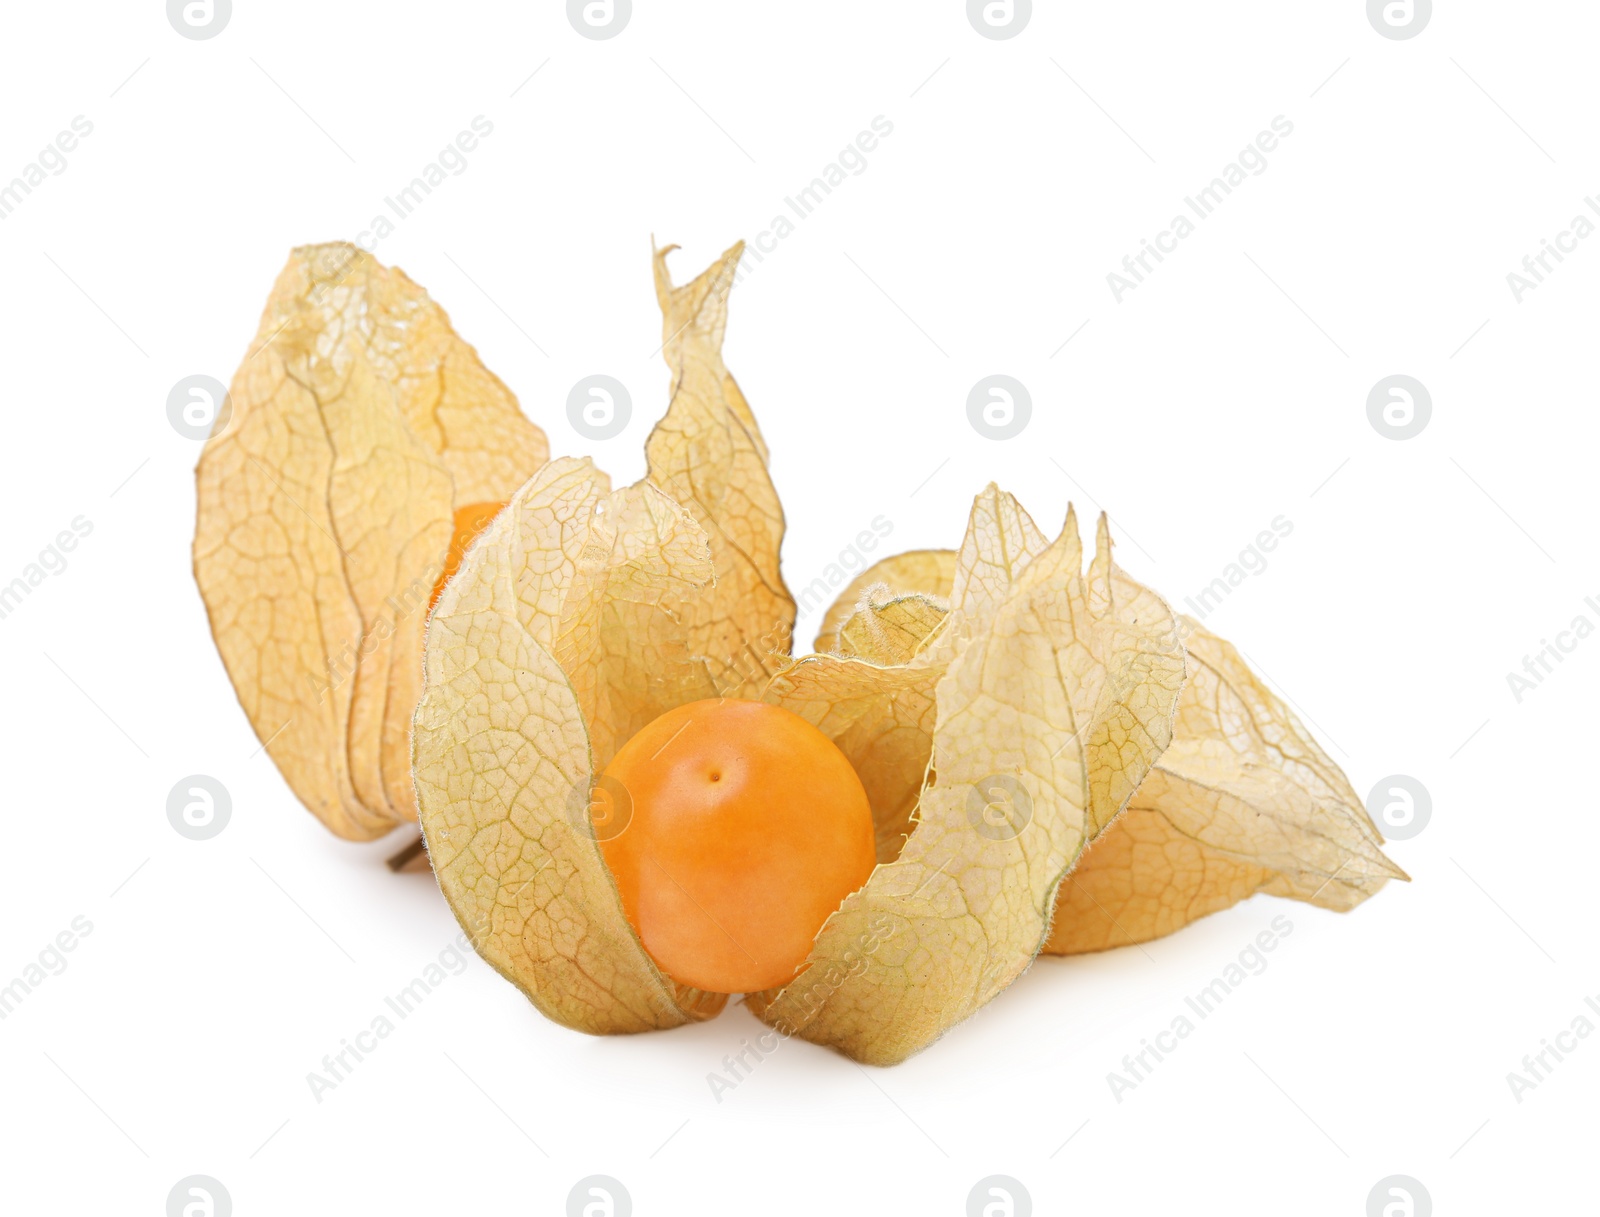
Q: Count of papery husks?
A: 3